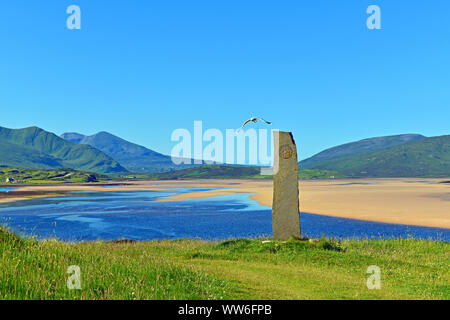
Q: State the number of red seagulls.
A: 0